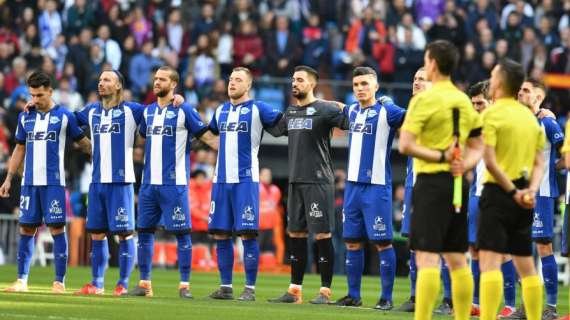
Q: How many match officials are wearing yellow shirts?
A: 2